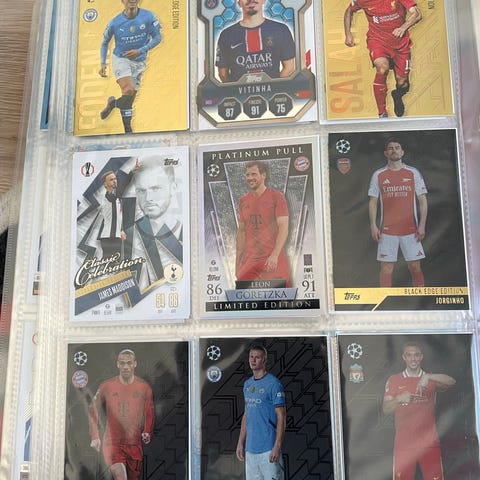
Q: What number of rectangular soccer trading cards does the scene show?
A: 9